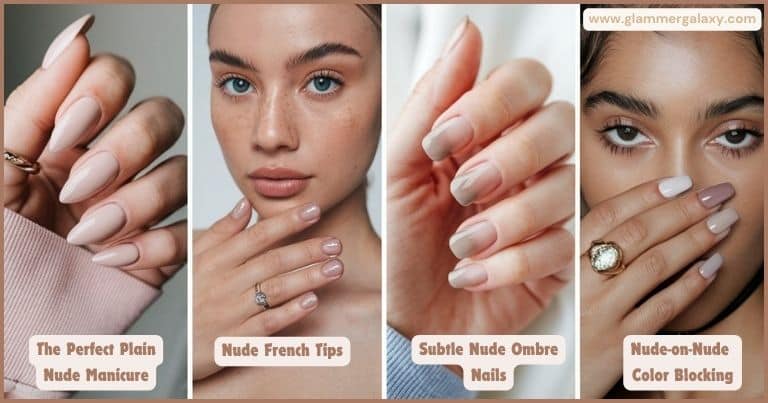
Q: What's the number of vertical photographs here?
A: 4